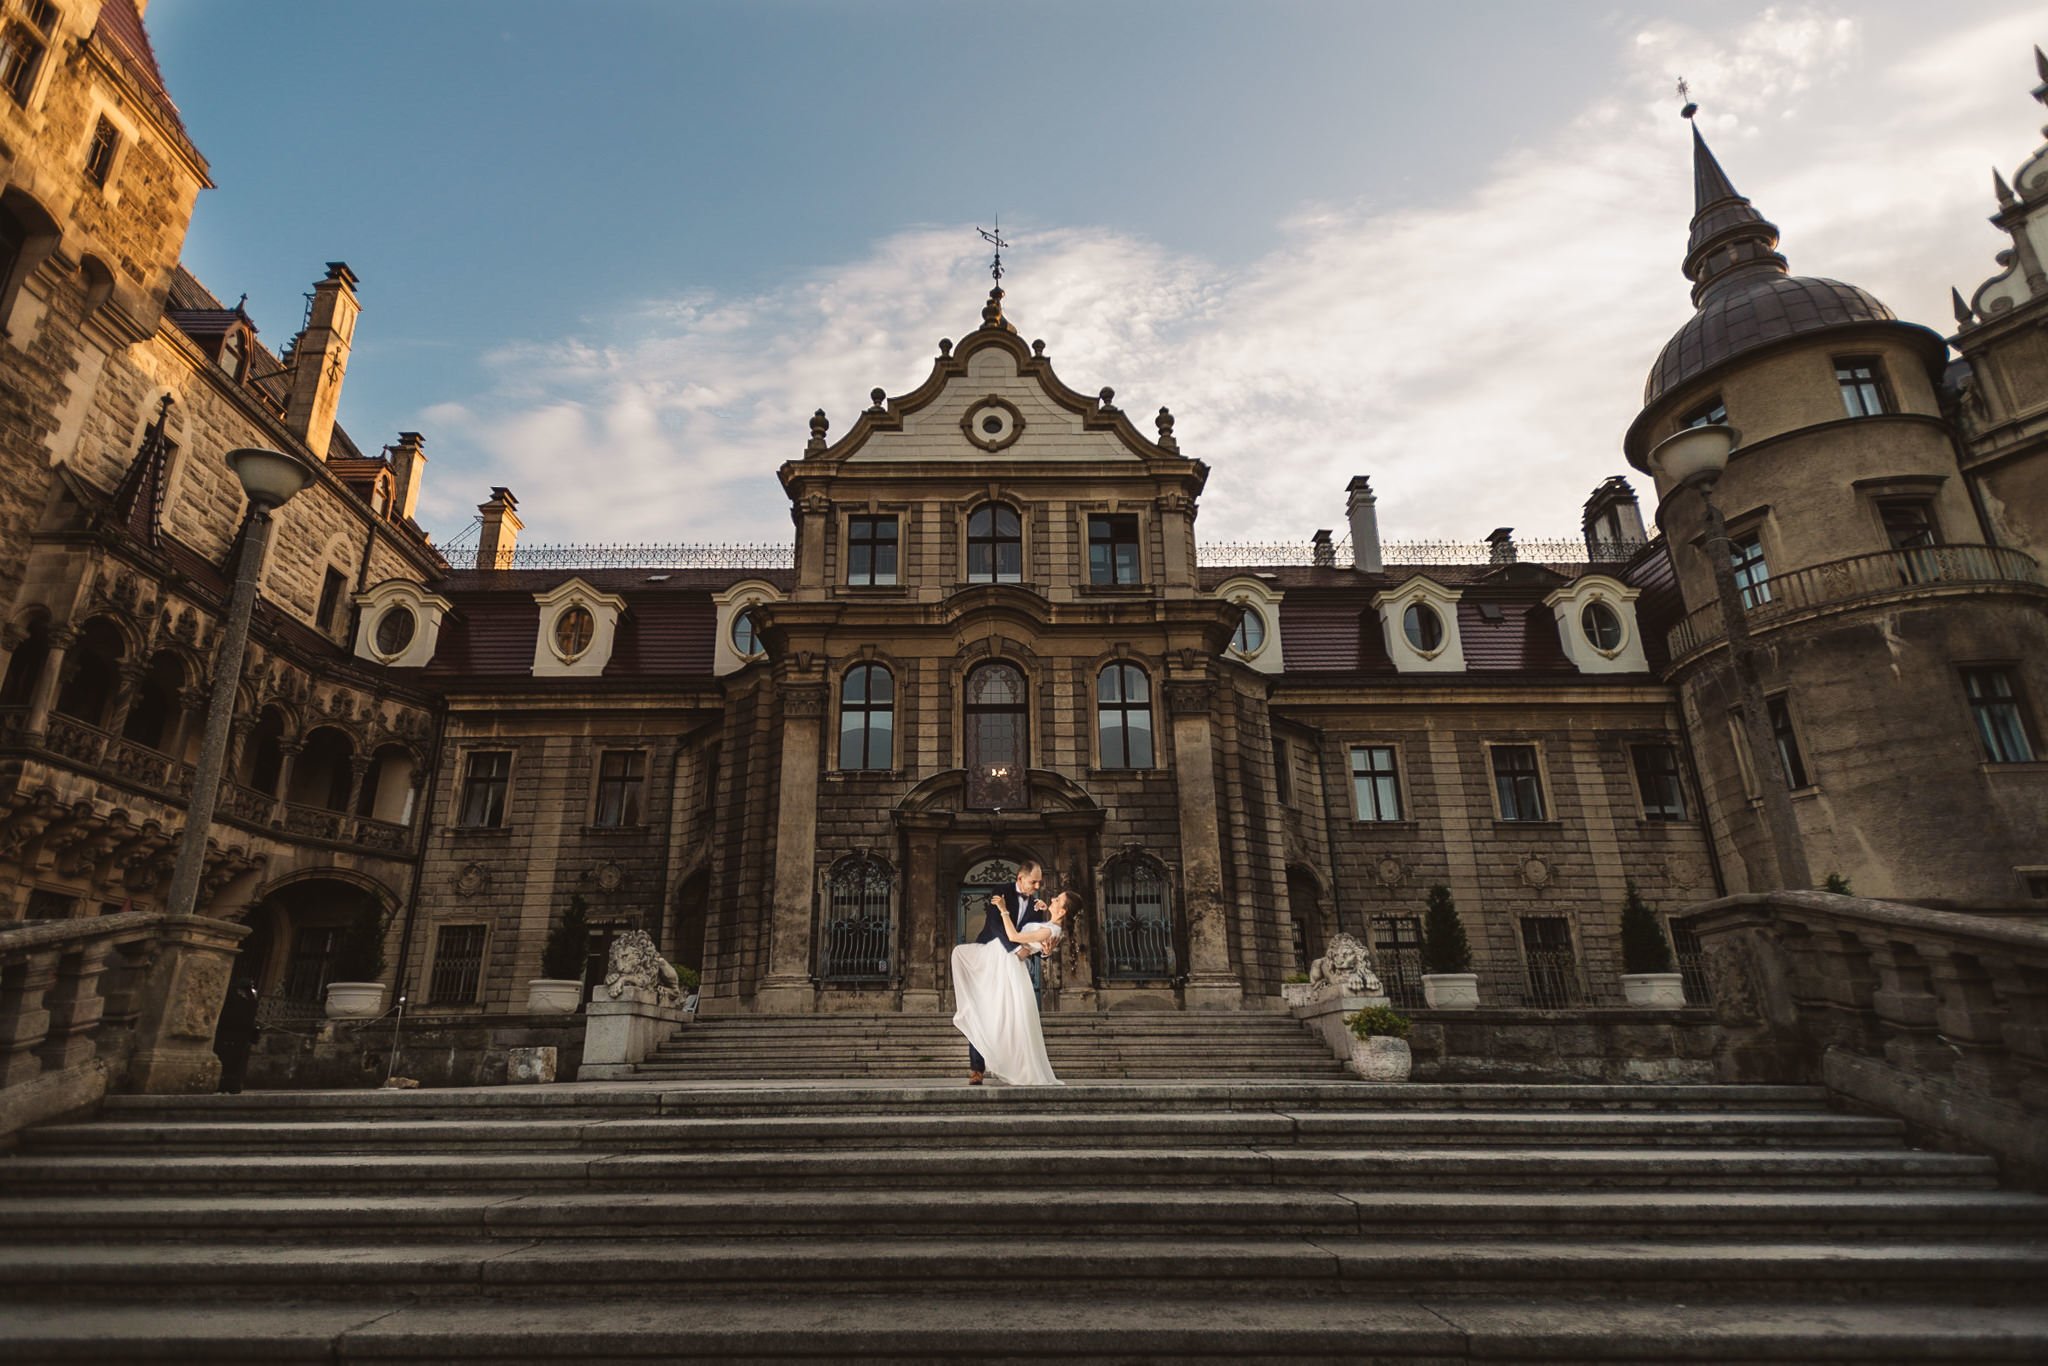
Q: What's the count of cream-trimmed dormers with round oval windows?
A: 6